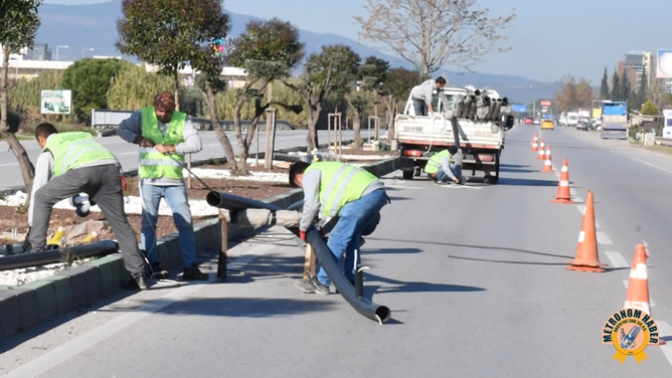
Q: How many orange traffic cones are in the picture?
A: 6